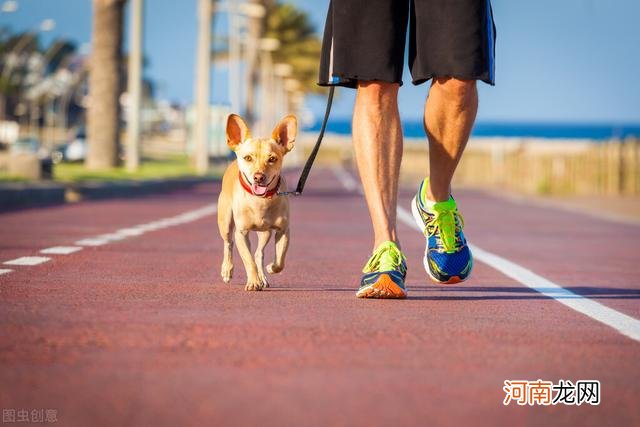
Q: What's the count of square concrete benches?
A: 1